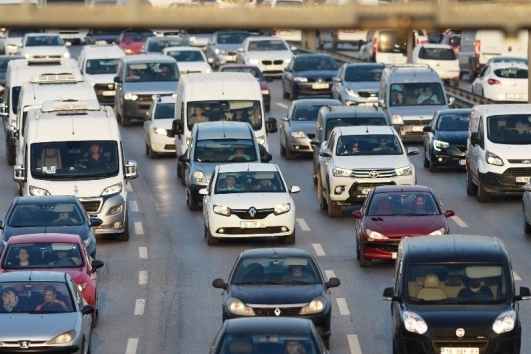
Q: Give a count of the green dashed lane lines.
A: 0